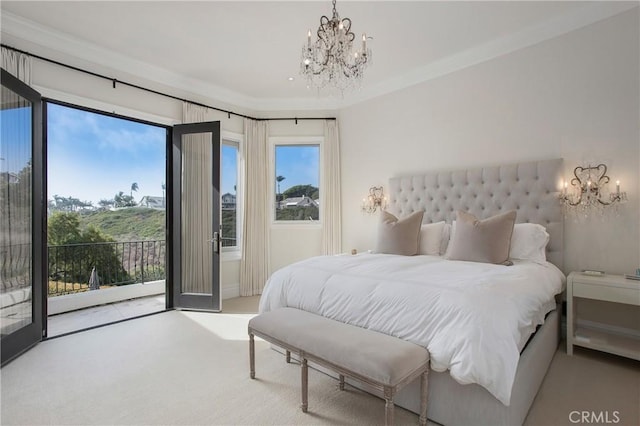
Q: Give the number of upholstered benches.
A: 1